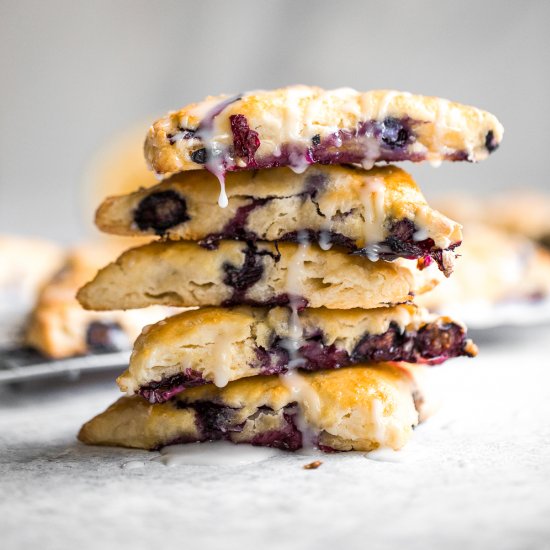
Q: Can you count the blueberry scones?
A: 5